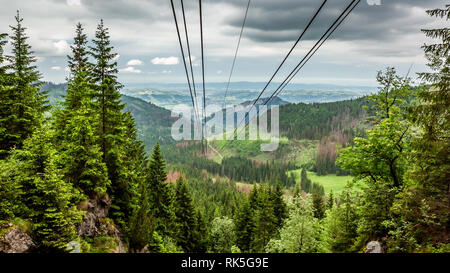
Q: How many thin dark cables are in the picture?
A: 7